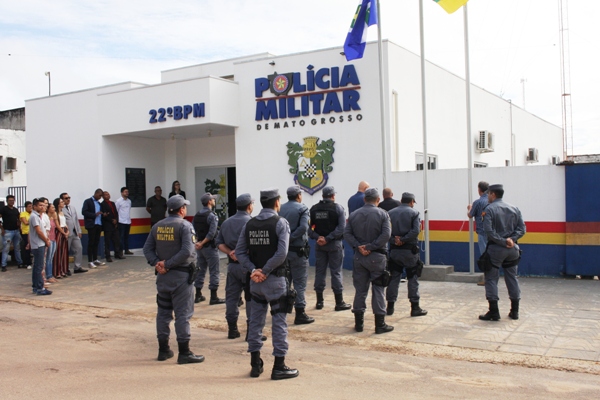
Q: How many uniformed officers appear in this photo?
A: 9